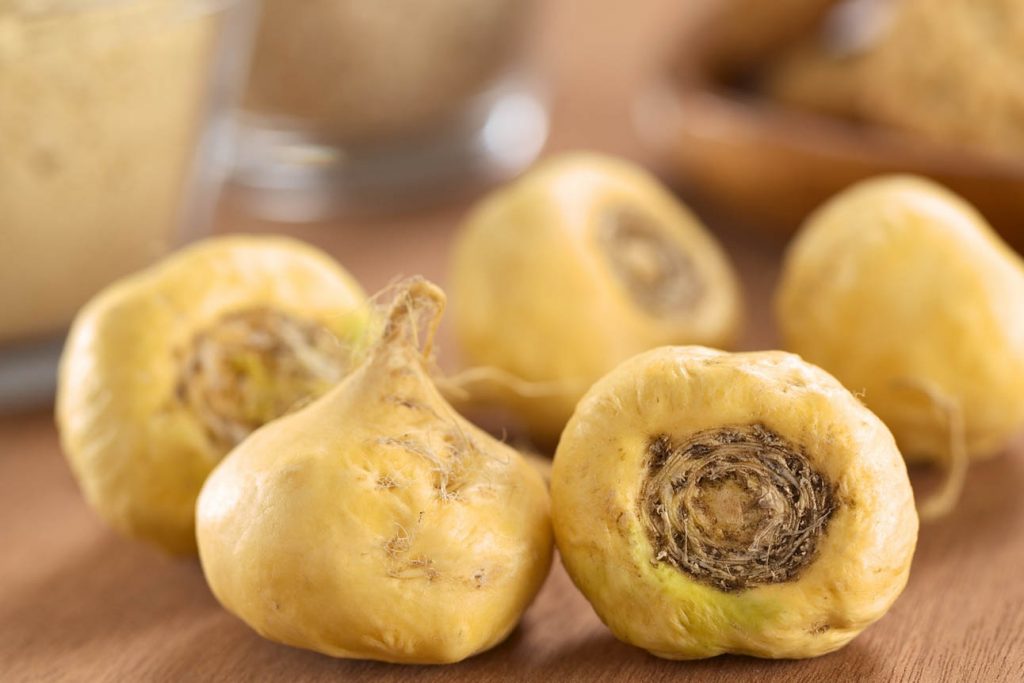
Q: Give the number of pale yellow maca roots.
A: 5